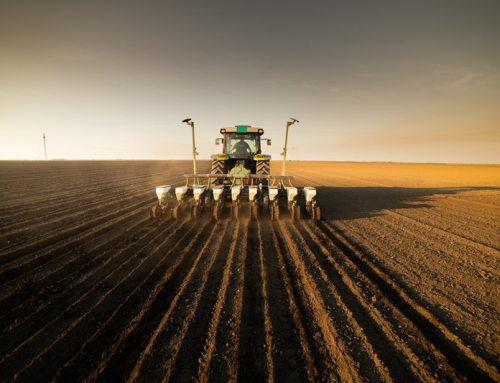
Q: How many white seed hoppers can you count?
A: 9